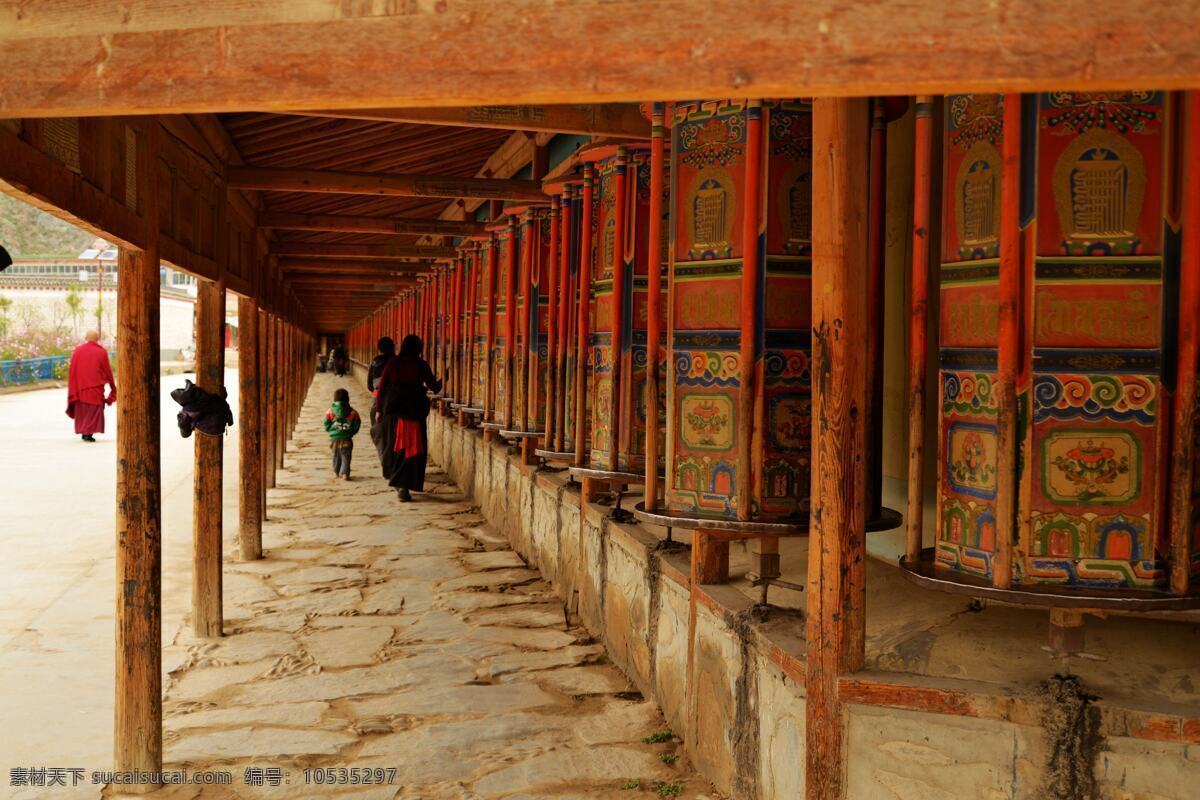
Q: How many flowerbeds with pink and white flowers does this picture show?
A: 1